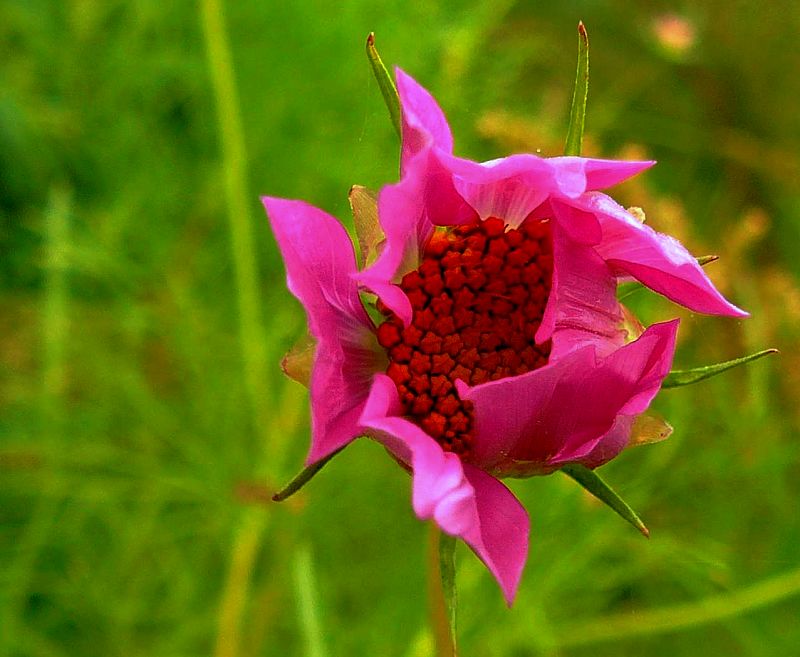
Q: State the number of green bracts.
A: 7